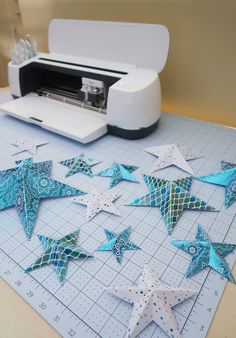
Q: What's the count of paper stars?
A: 12